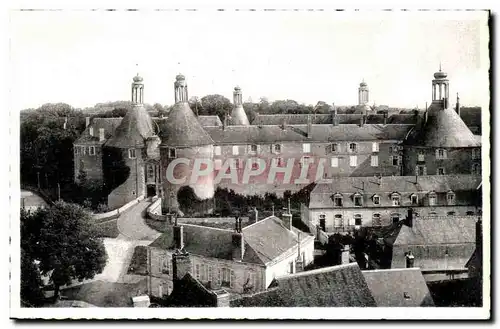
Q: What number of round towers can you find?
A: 5